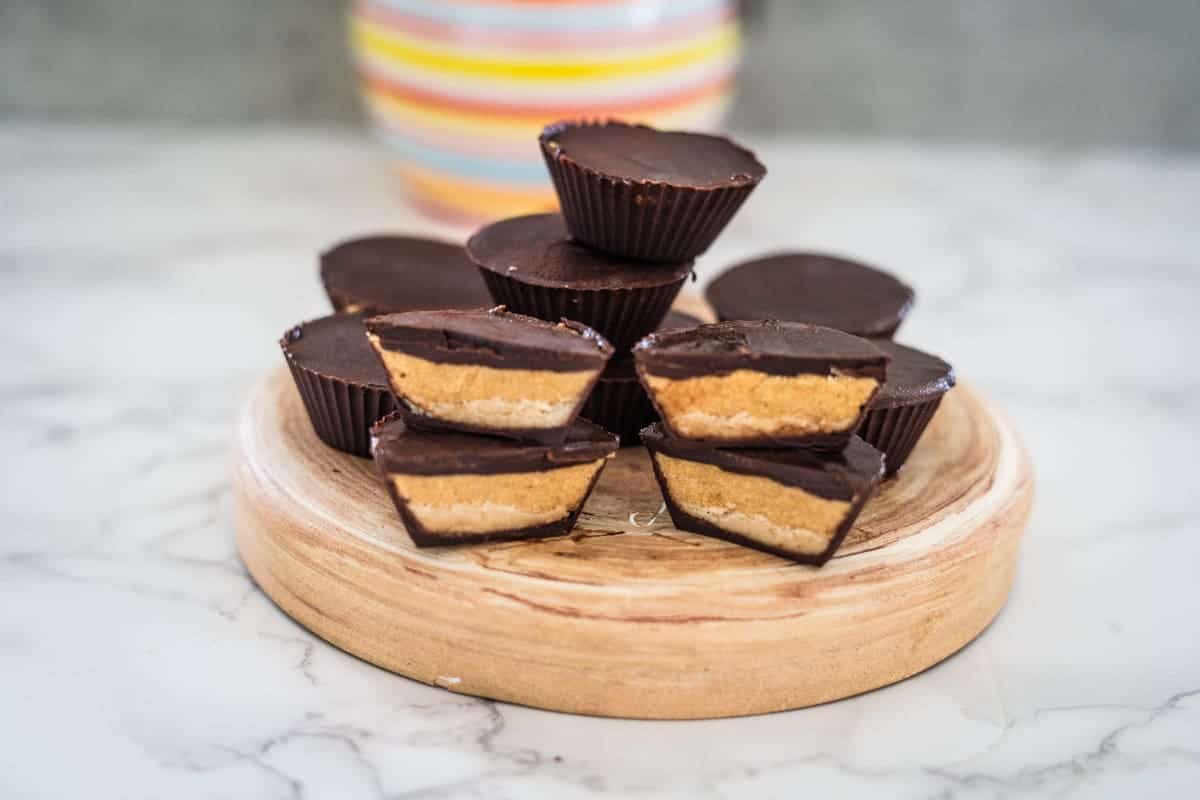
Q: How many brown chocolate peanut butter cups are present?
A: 11